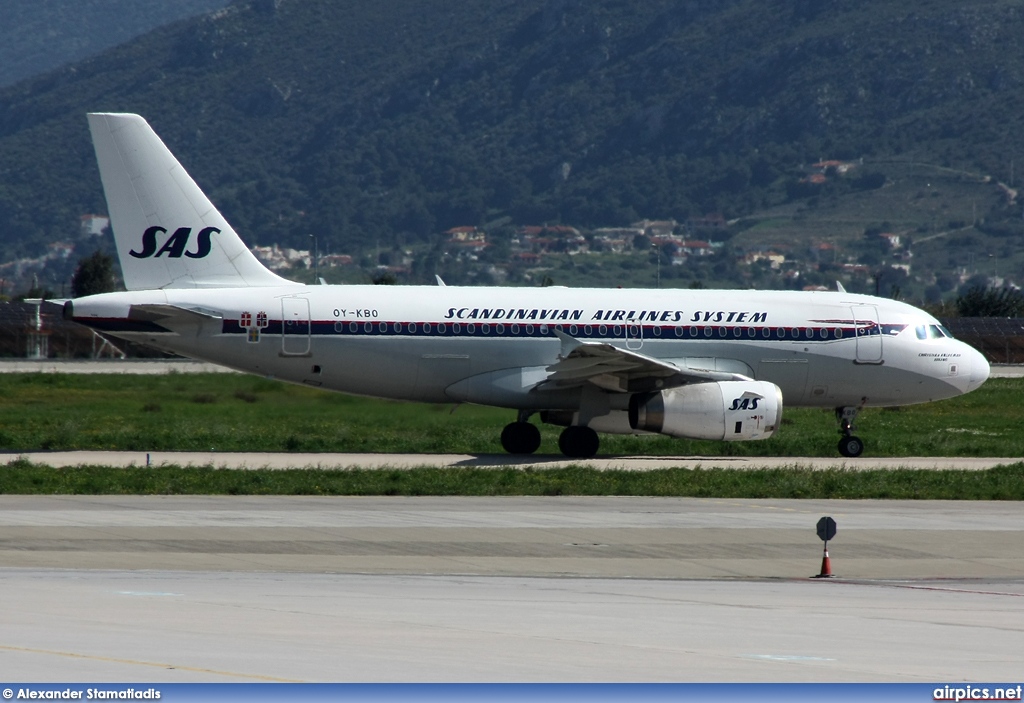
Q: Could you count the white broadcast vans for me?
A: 0